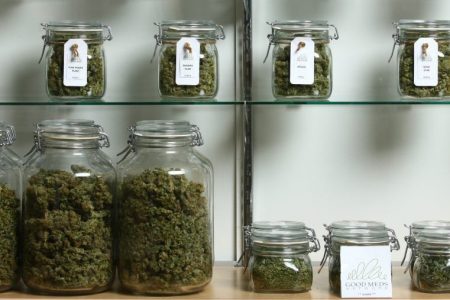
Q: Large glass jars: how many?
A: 3